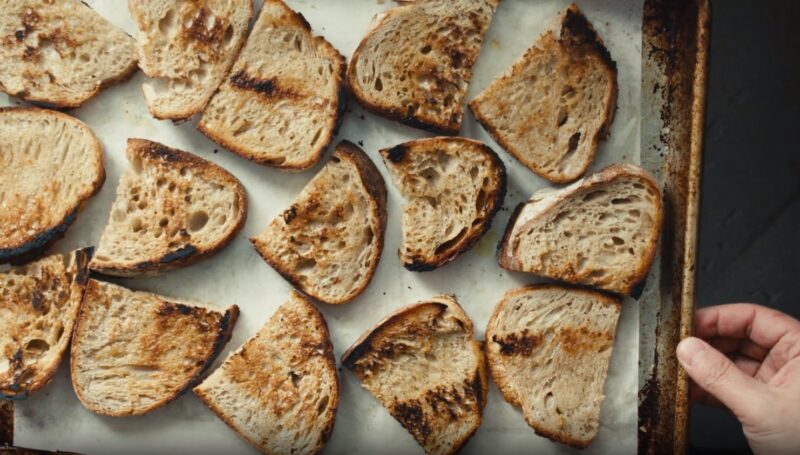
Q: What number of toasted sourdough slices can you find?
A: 15